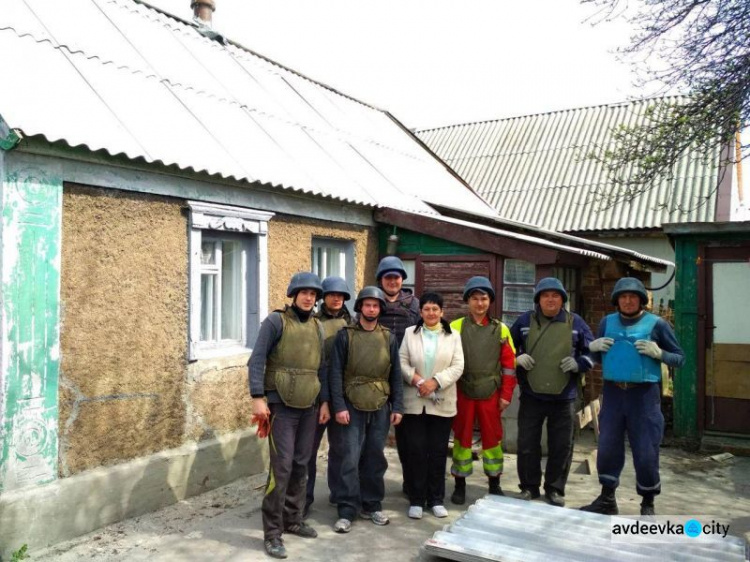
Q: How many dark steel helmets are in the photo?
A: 7